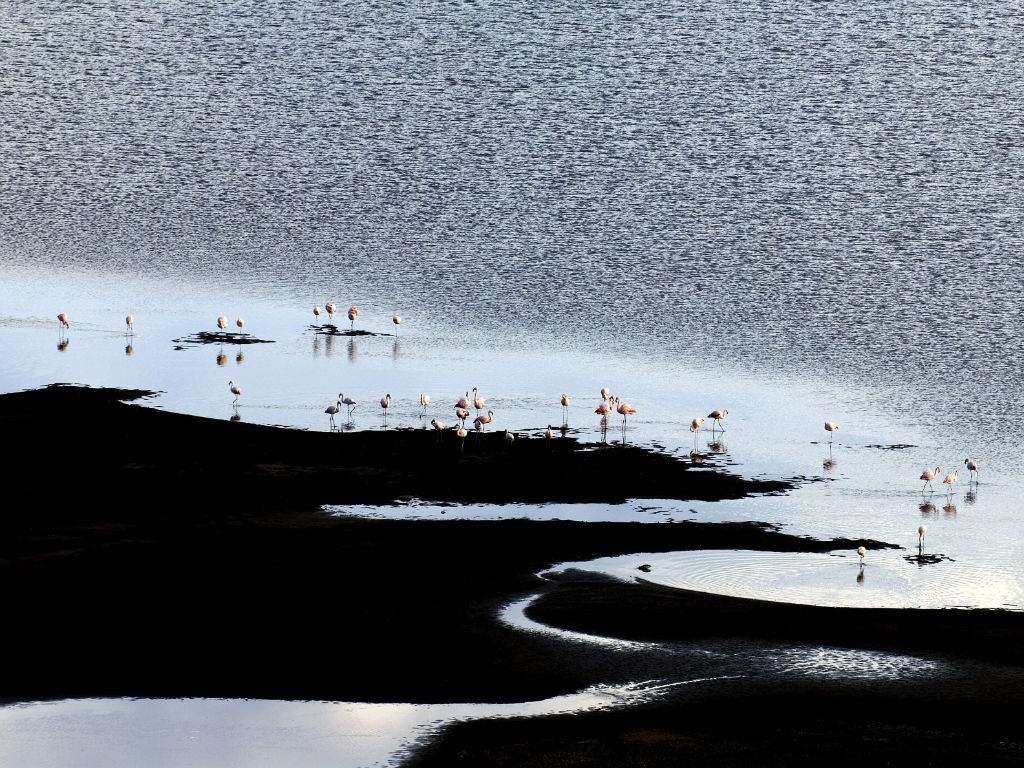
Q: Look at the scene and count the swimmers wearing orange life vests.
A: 0